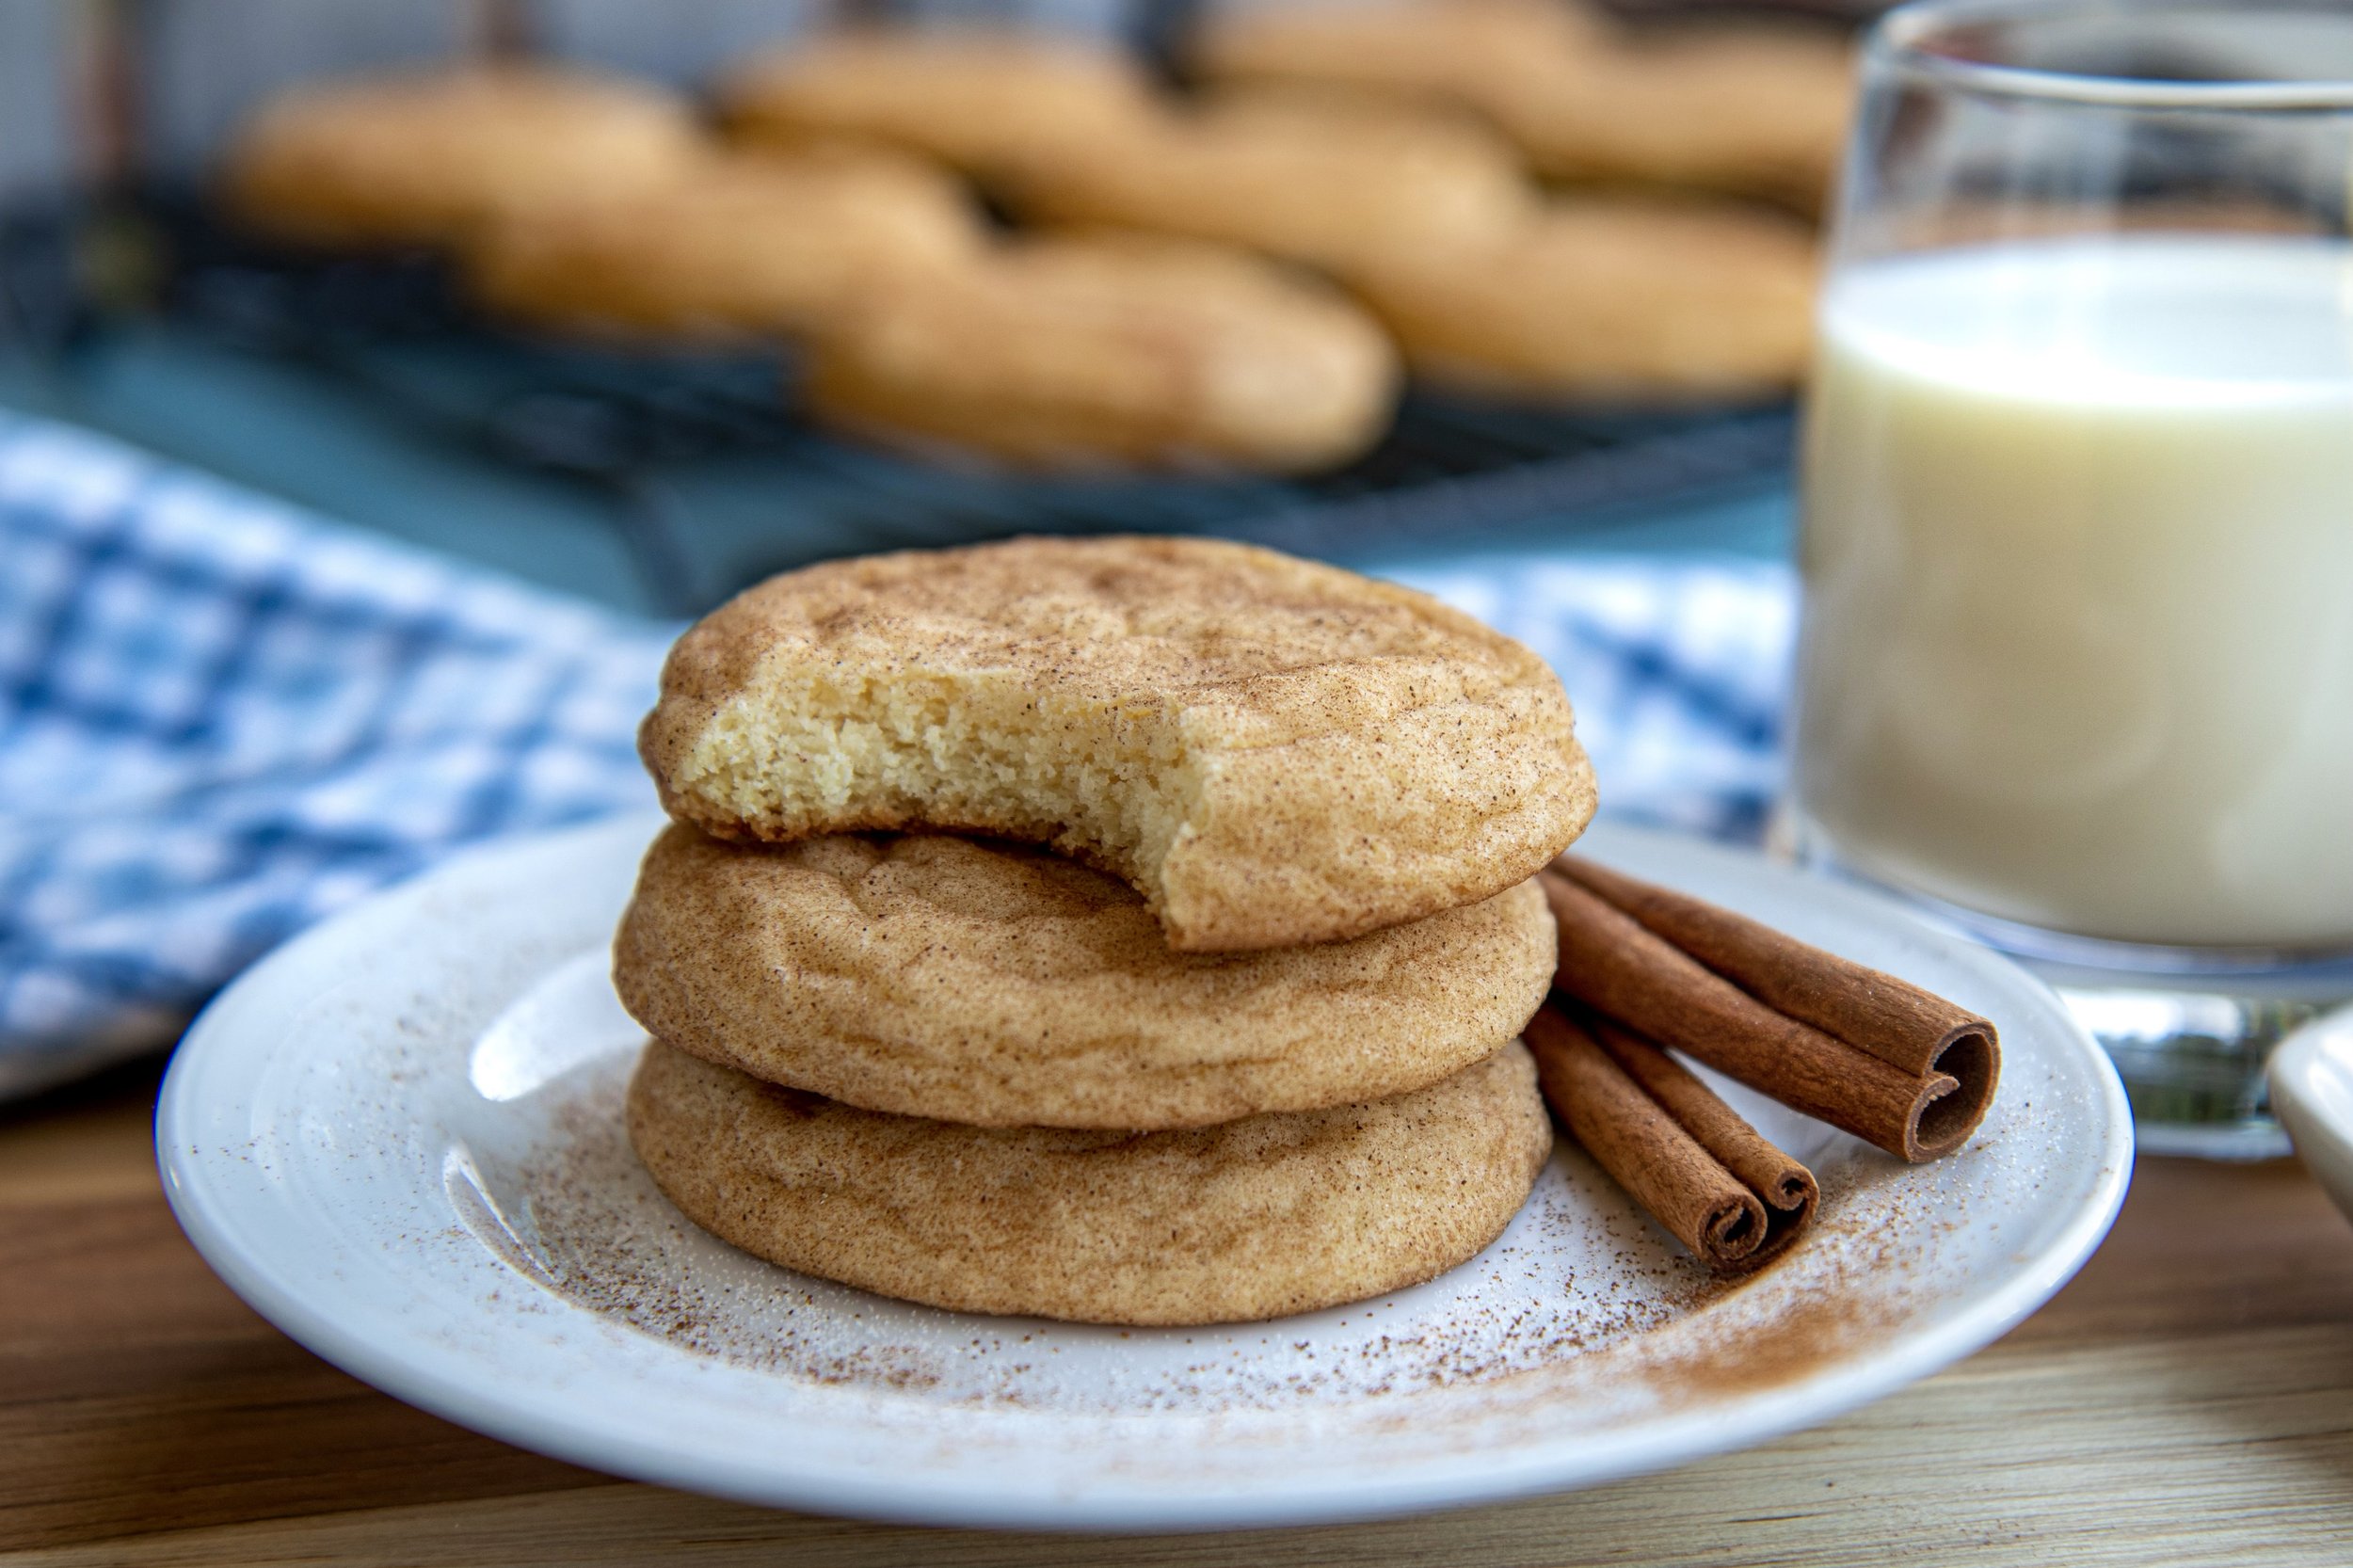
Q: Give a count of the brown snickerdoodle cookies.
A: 11